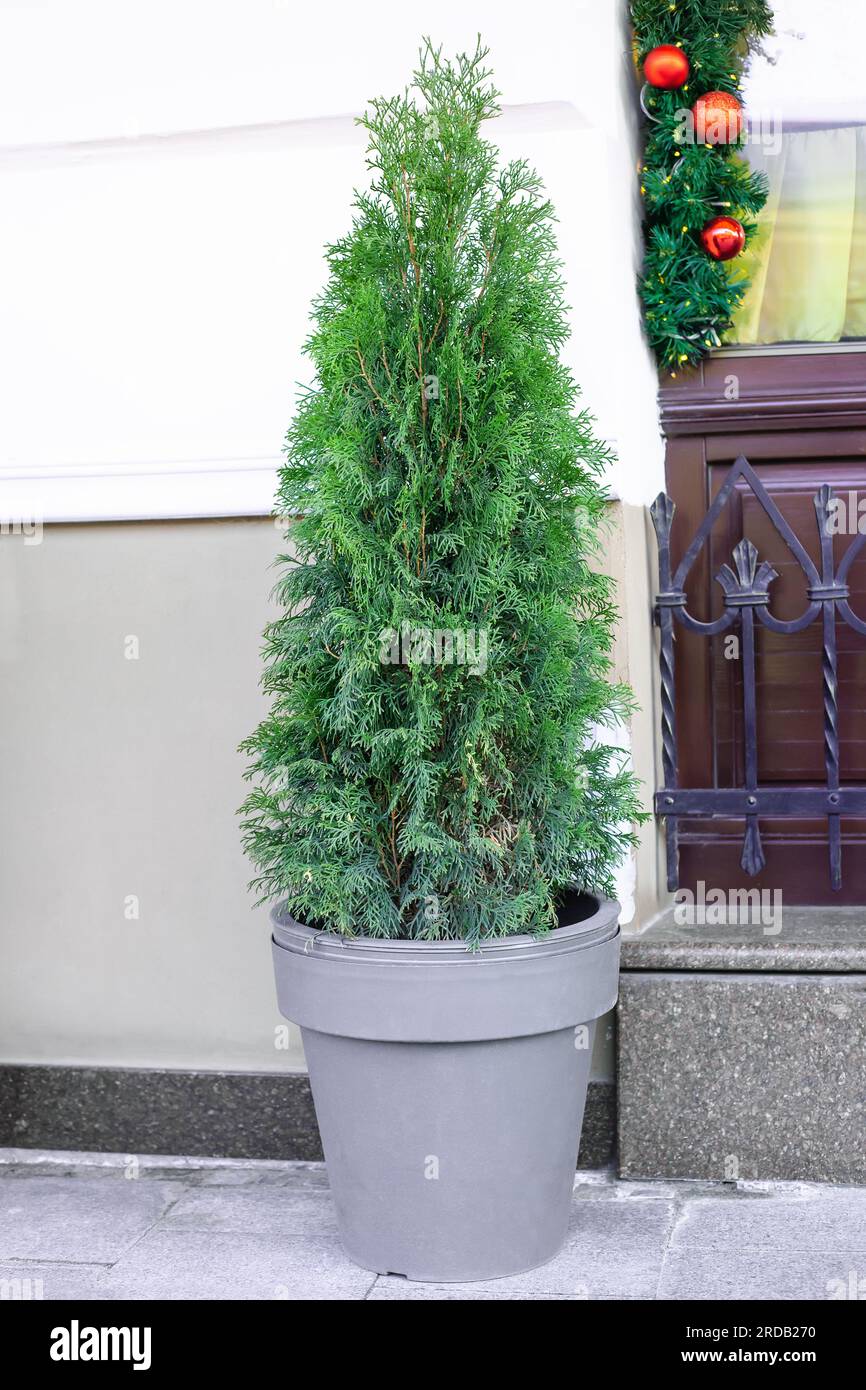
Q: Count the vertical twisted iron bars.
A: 2